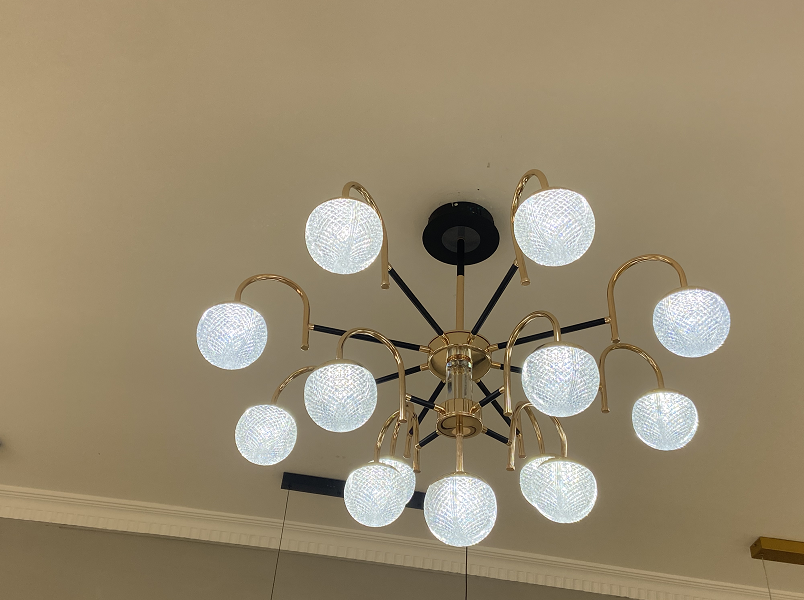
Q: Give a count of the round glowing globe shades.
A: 13